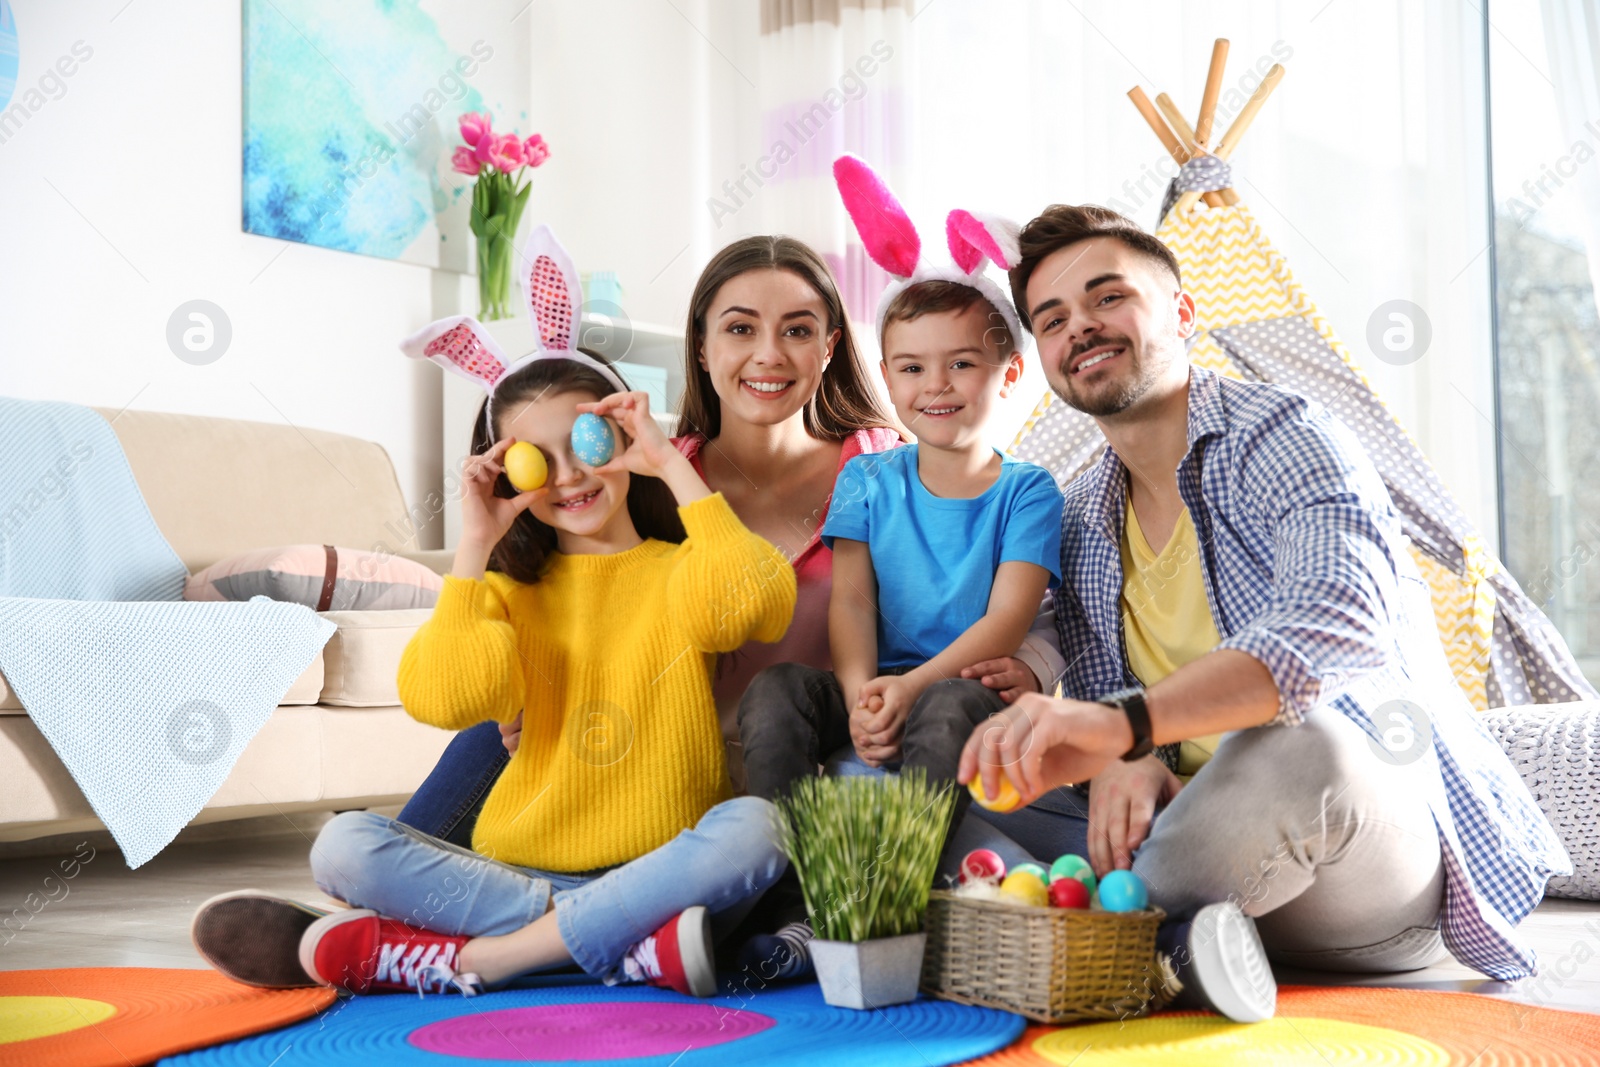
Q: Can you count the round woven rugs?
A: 3